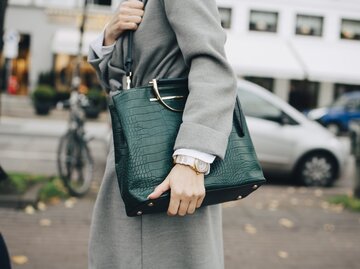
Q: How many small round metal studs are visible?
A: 4